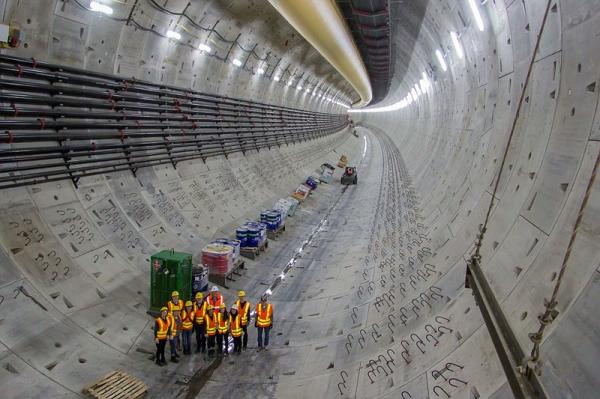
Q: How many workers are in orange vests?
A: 11